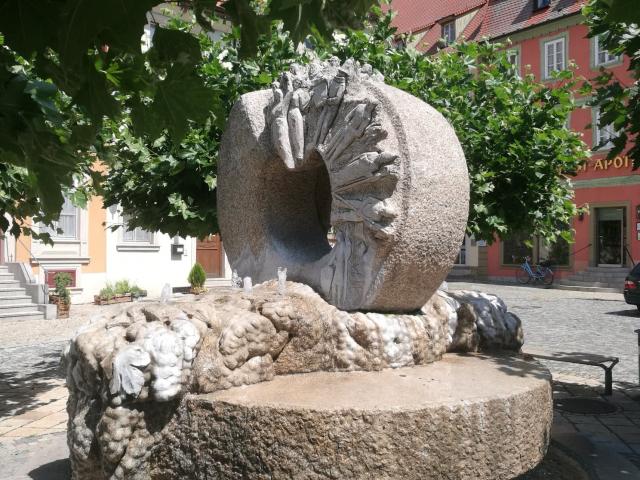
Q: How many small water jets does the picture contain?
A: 4